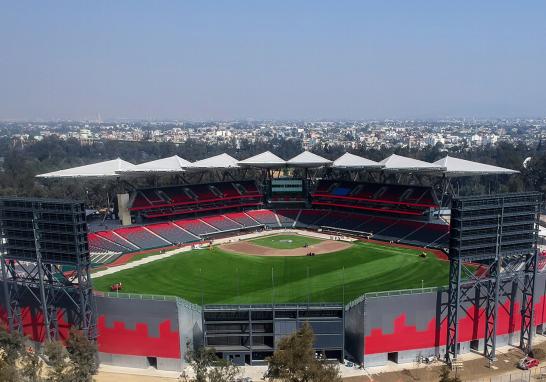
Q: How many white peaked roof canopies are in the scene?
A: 8